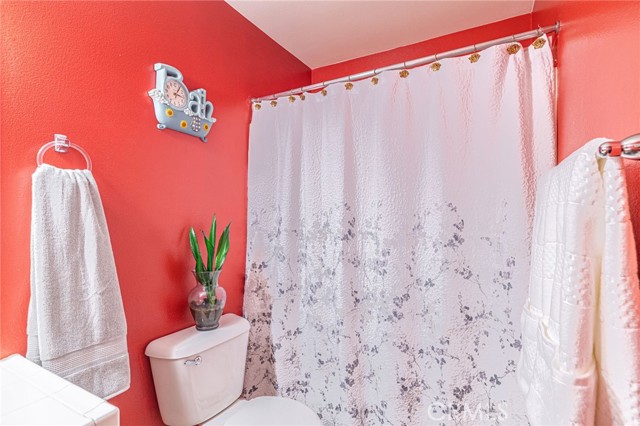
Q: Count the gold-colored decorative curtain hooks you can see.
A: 12